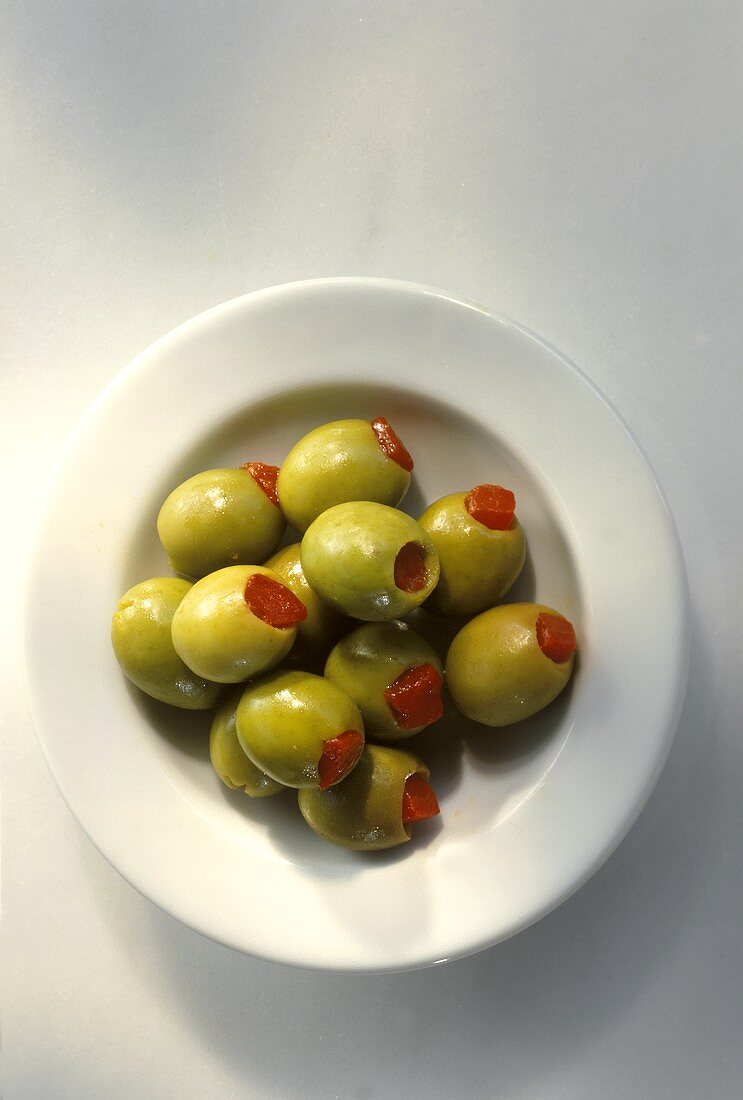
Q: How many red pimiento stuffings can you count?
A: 9